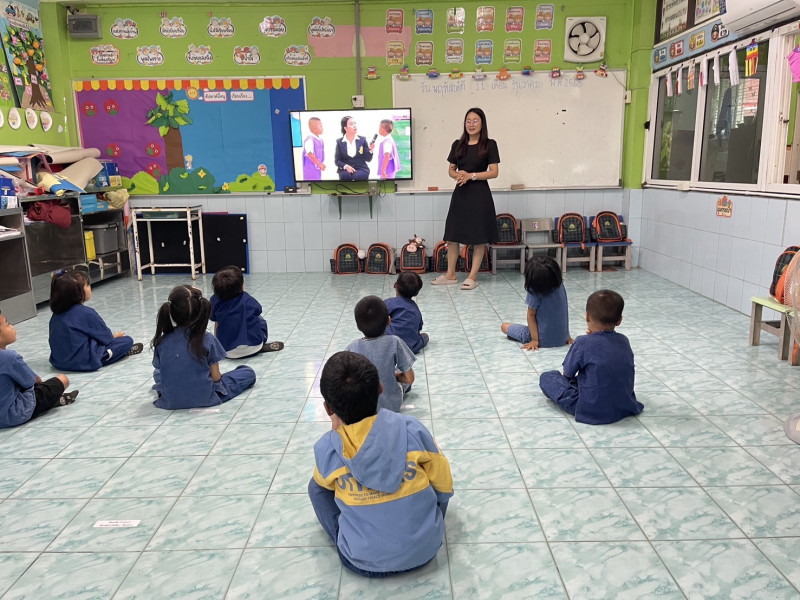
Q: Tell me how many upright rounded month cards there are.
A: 12